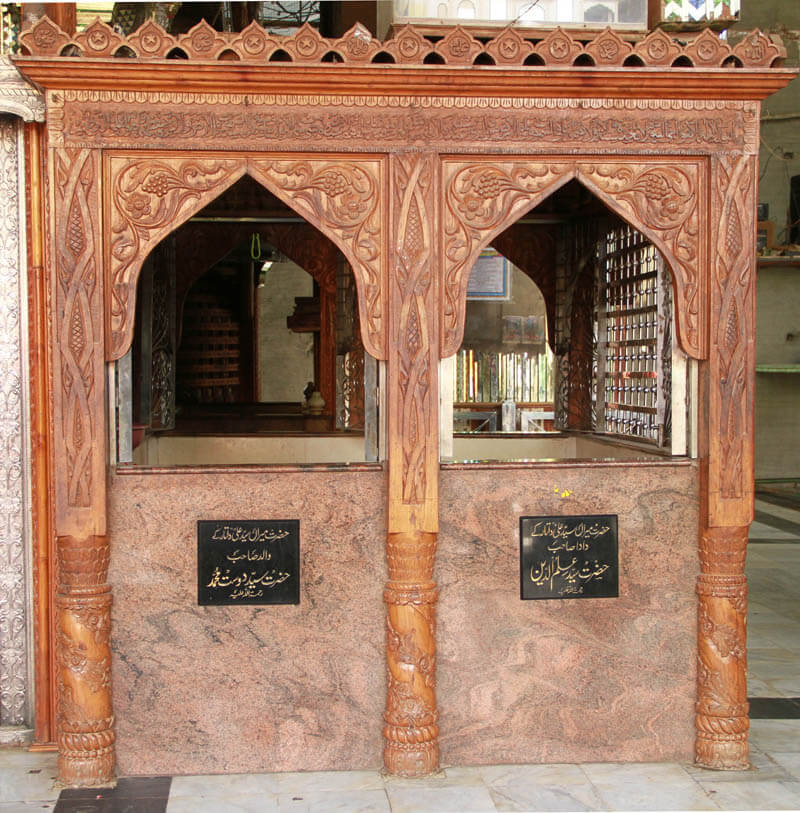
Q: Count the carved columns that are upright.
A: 3